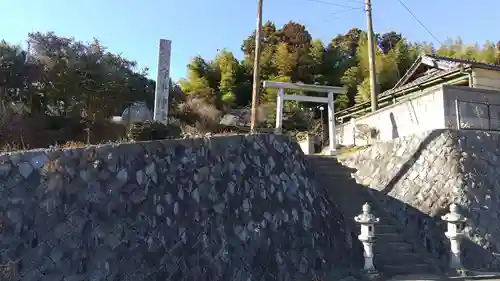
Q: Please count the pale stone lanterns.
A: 2